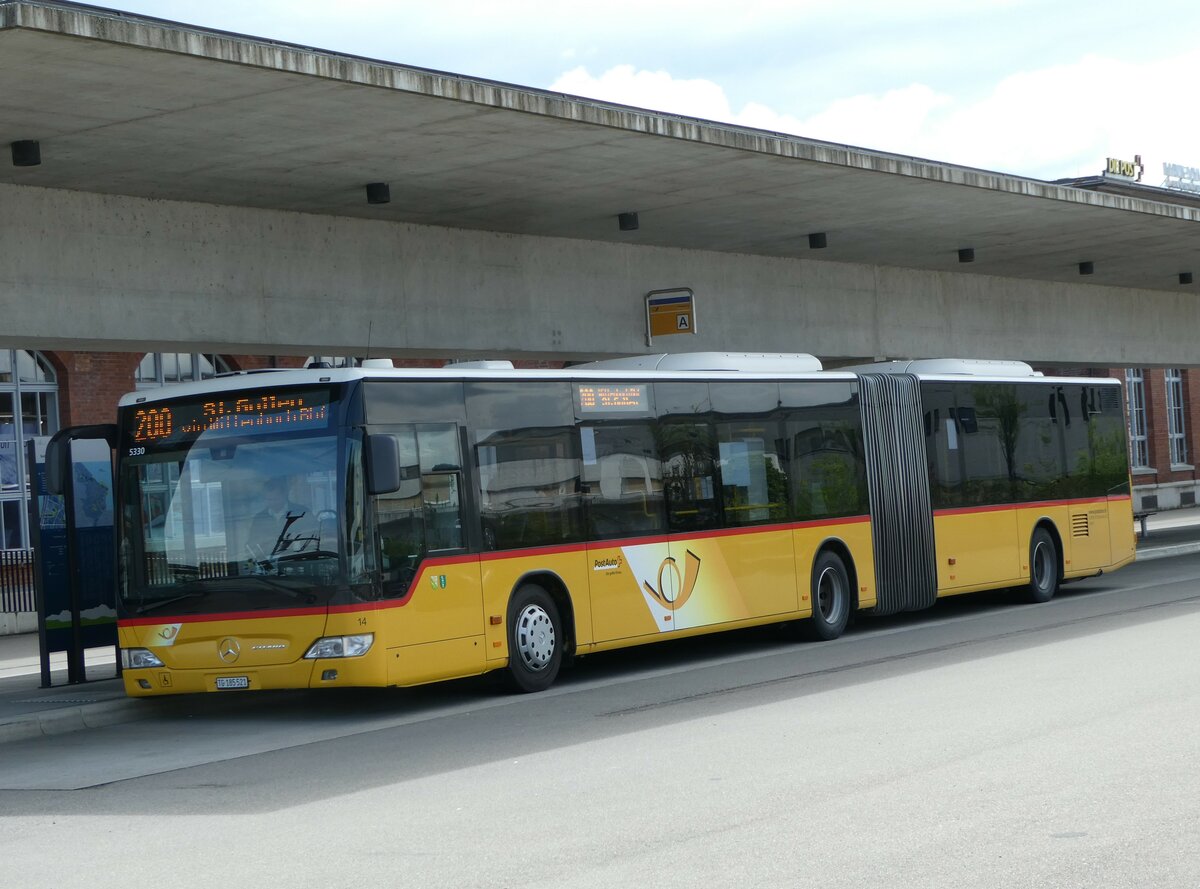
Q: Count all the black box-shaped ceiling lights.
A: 7